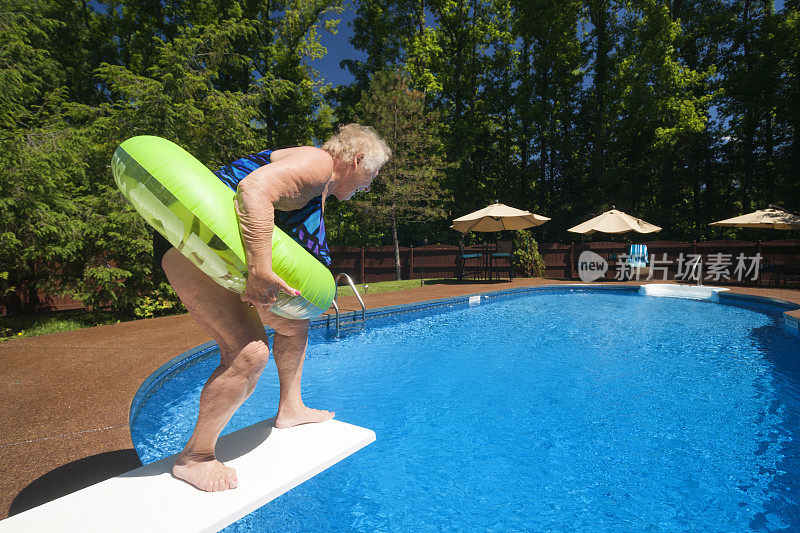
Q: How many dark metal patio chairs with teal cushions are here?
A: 2